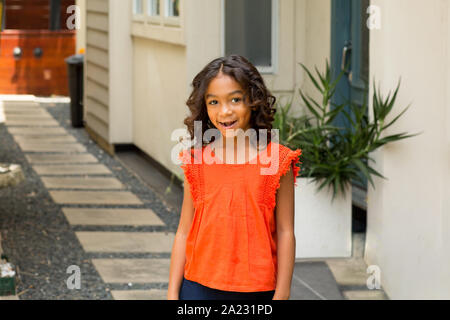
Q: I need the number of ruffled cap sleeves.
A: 2